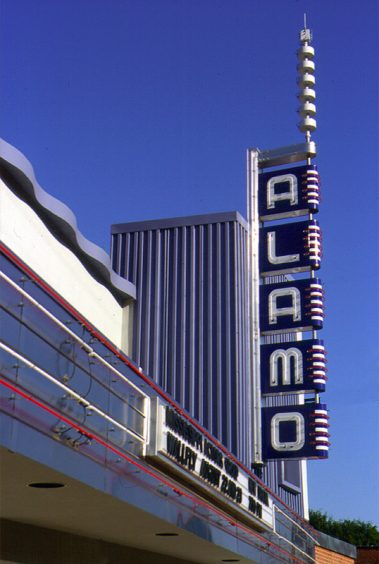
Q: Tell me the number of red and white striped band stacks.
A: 5